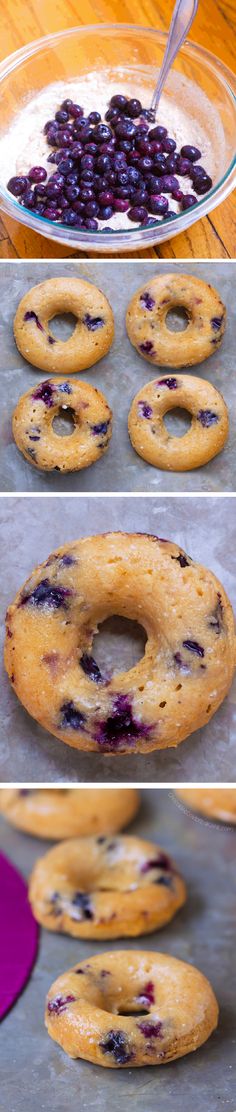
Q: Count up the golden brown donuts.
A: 9